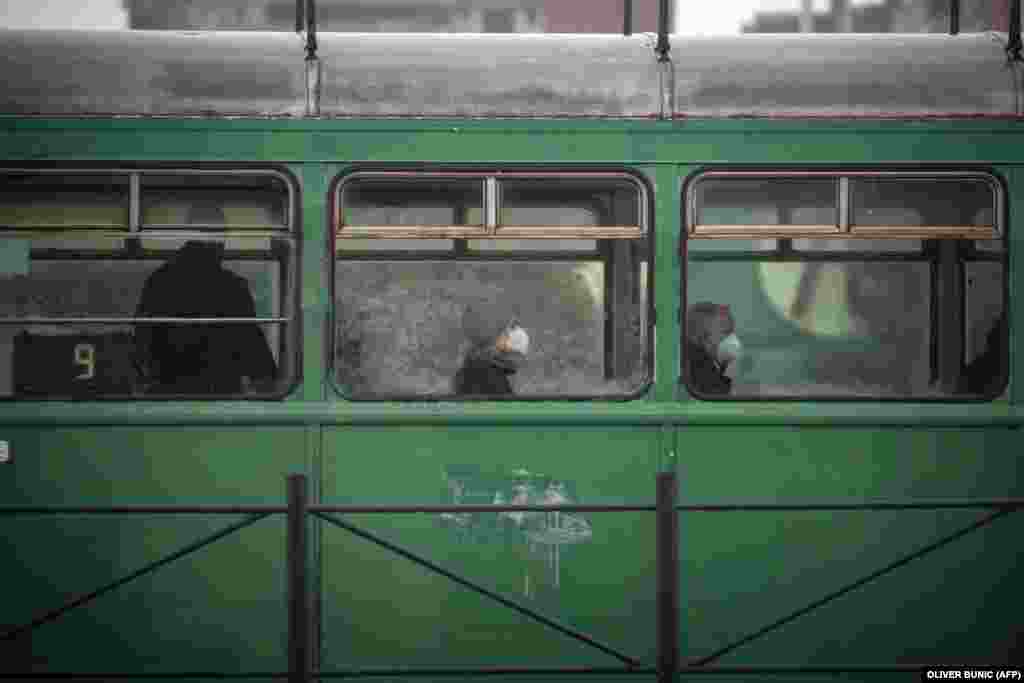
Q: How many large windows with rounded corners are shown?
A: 3